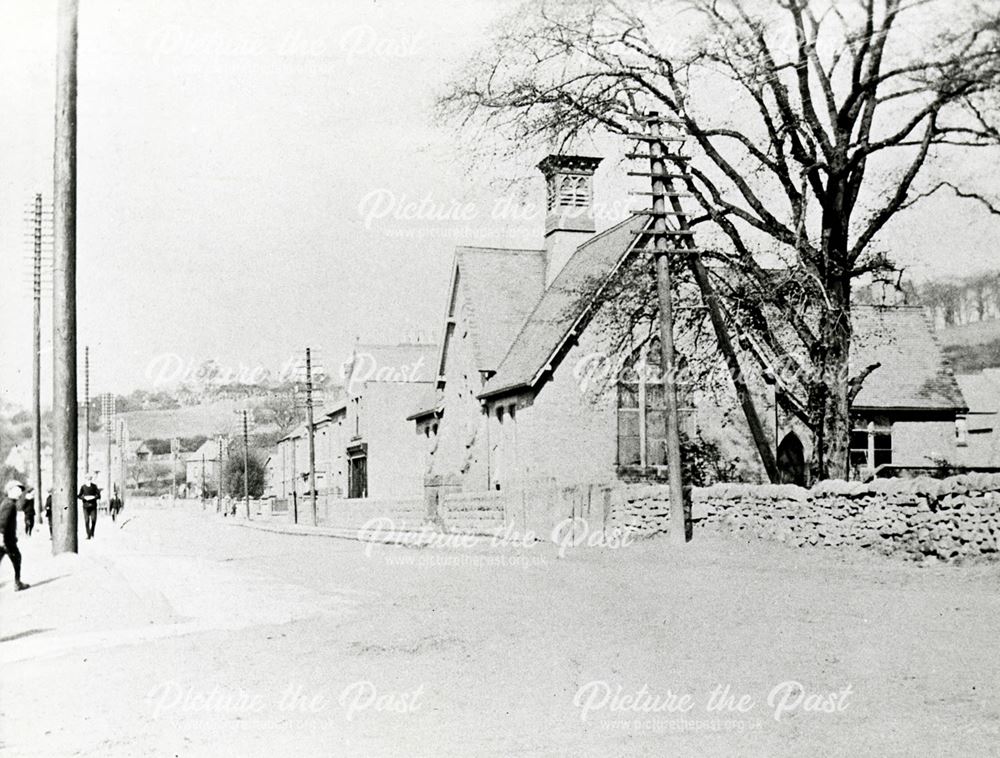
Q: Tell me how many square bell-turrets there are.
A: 1